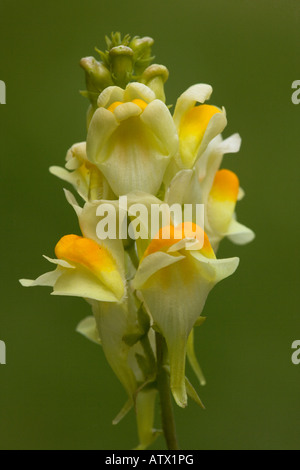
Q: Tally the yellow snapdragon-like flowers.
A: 6